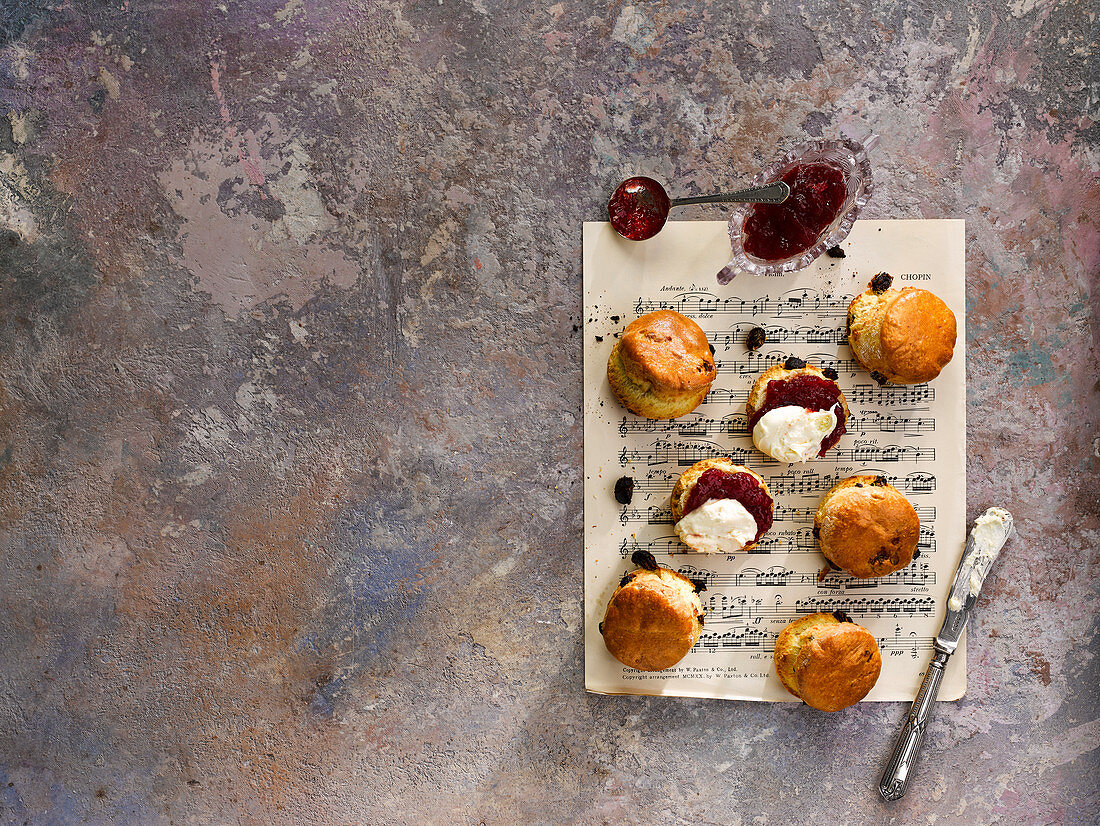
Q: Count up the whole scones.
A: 5